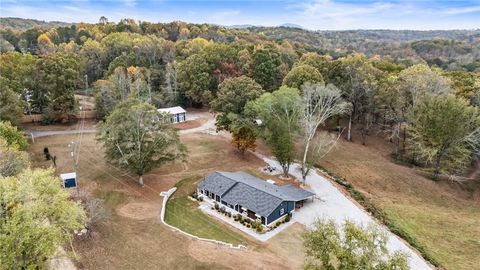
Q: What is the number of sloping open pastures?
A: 1